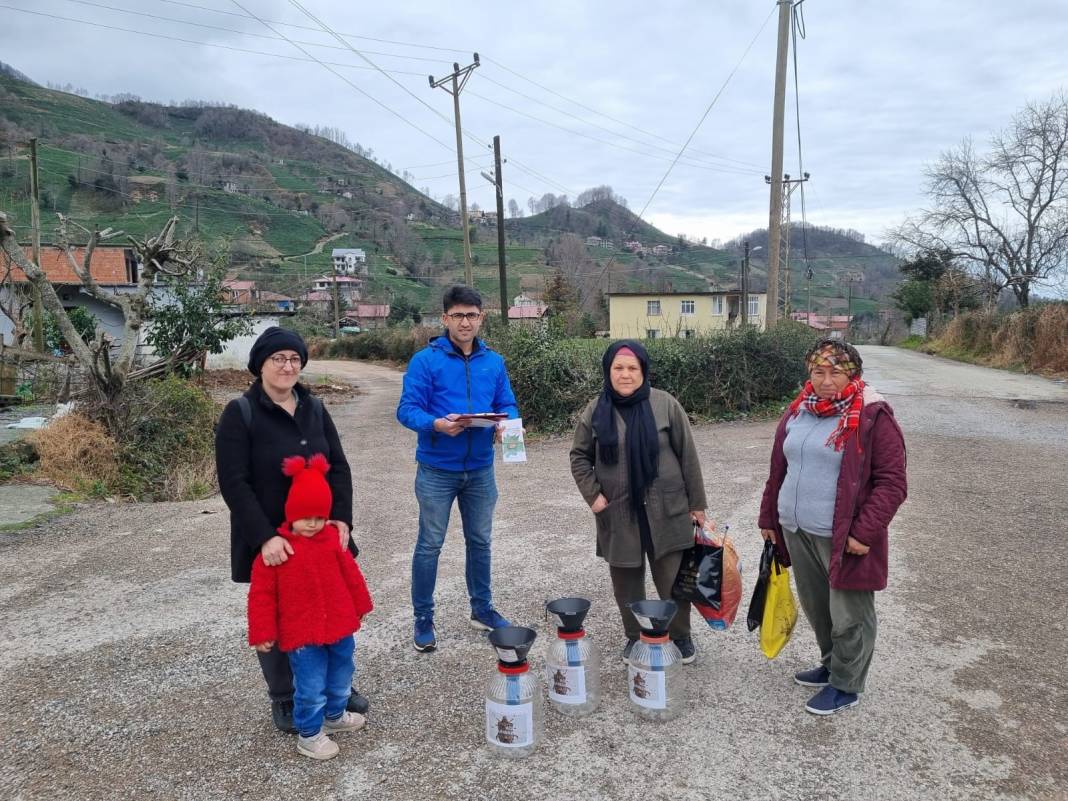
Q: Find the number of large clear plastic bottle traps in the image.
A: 3